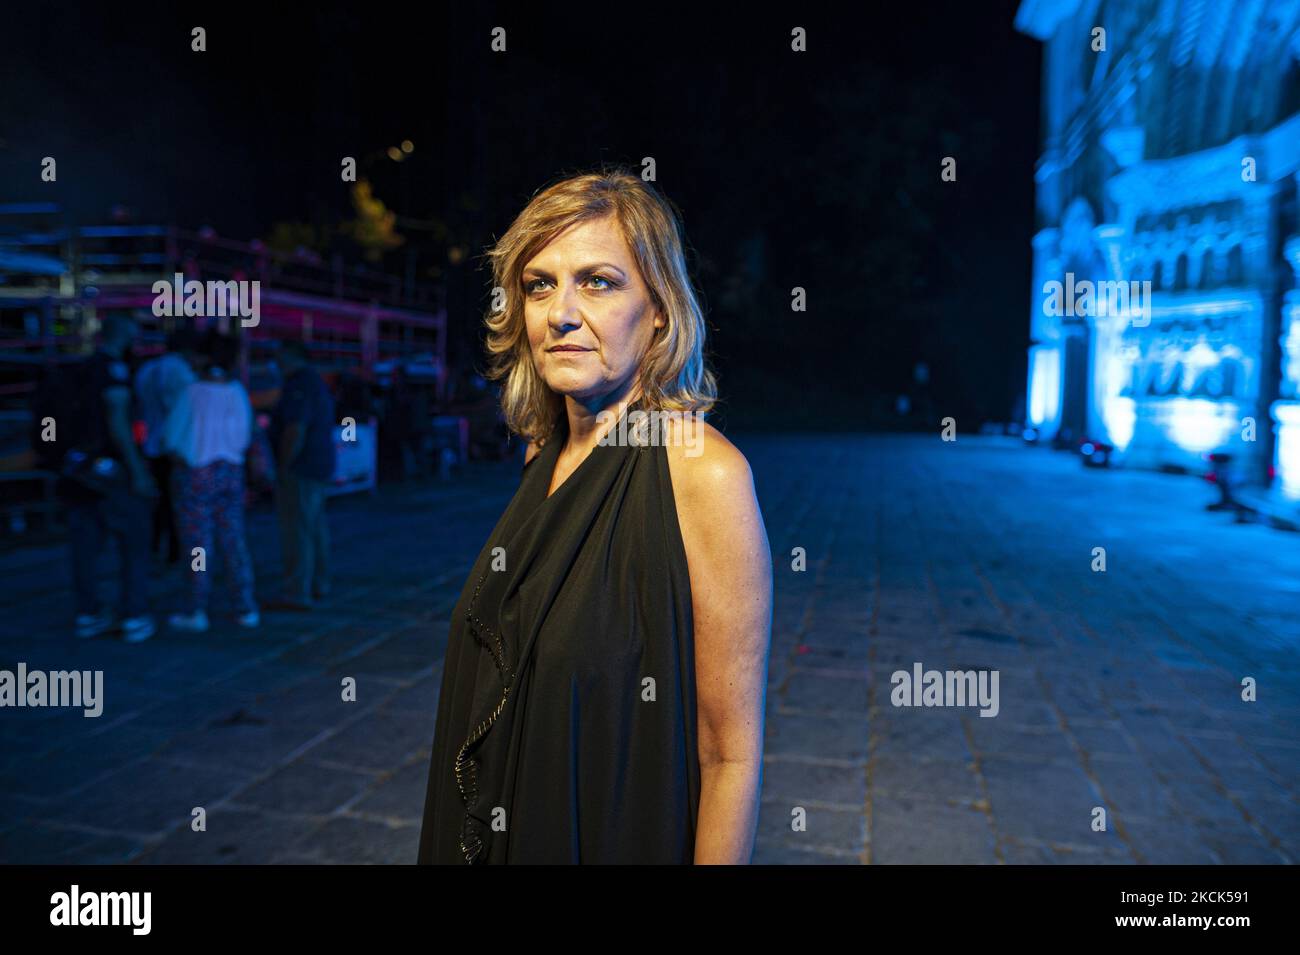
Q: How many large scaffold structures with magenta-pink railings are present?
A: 1